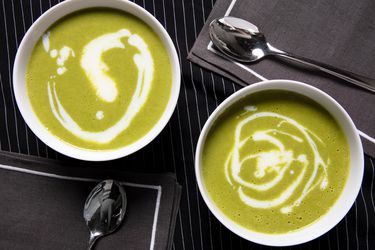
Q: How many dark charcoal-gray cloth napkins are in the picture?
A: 2